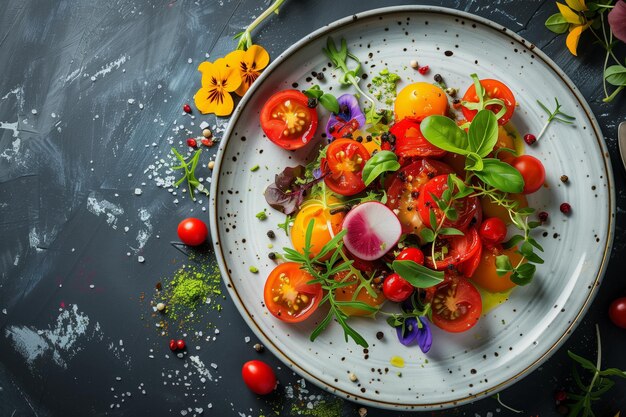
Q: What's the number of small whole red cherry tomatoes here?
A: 7